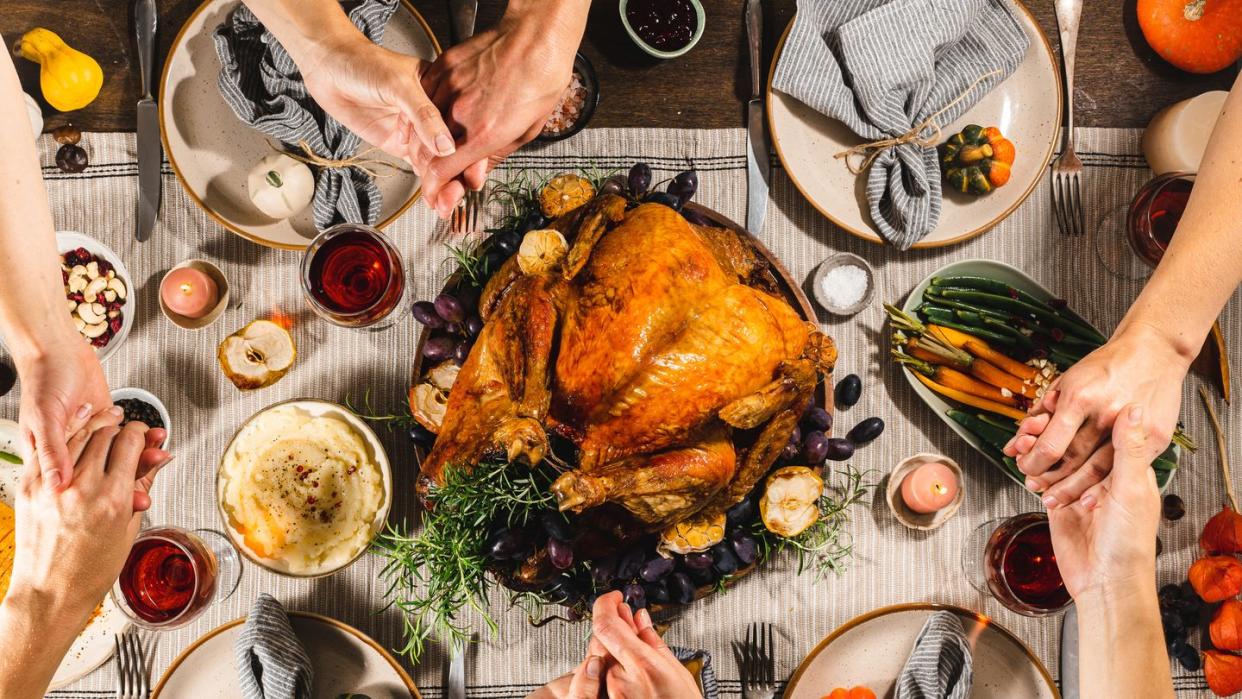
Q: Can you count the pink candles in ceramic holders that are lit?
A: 2